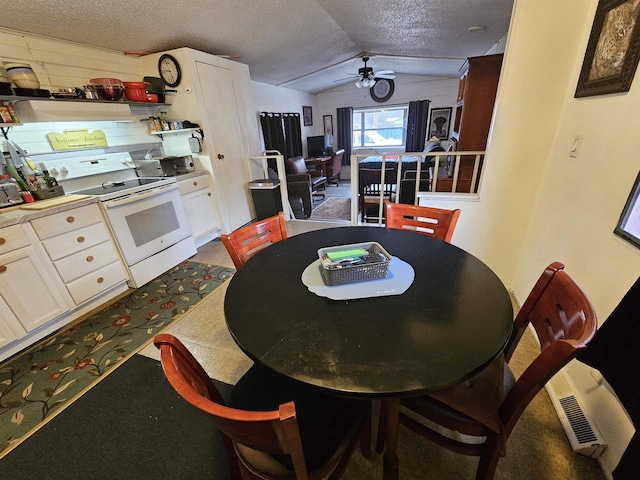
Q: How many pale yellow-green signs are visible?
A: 1